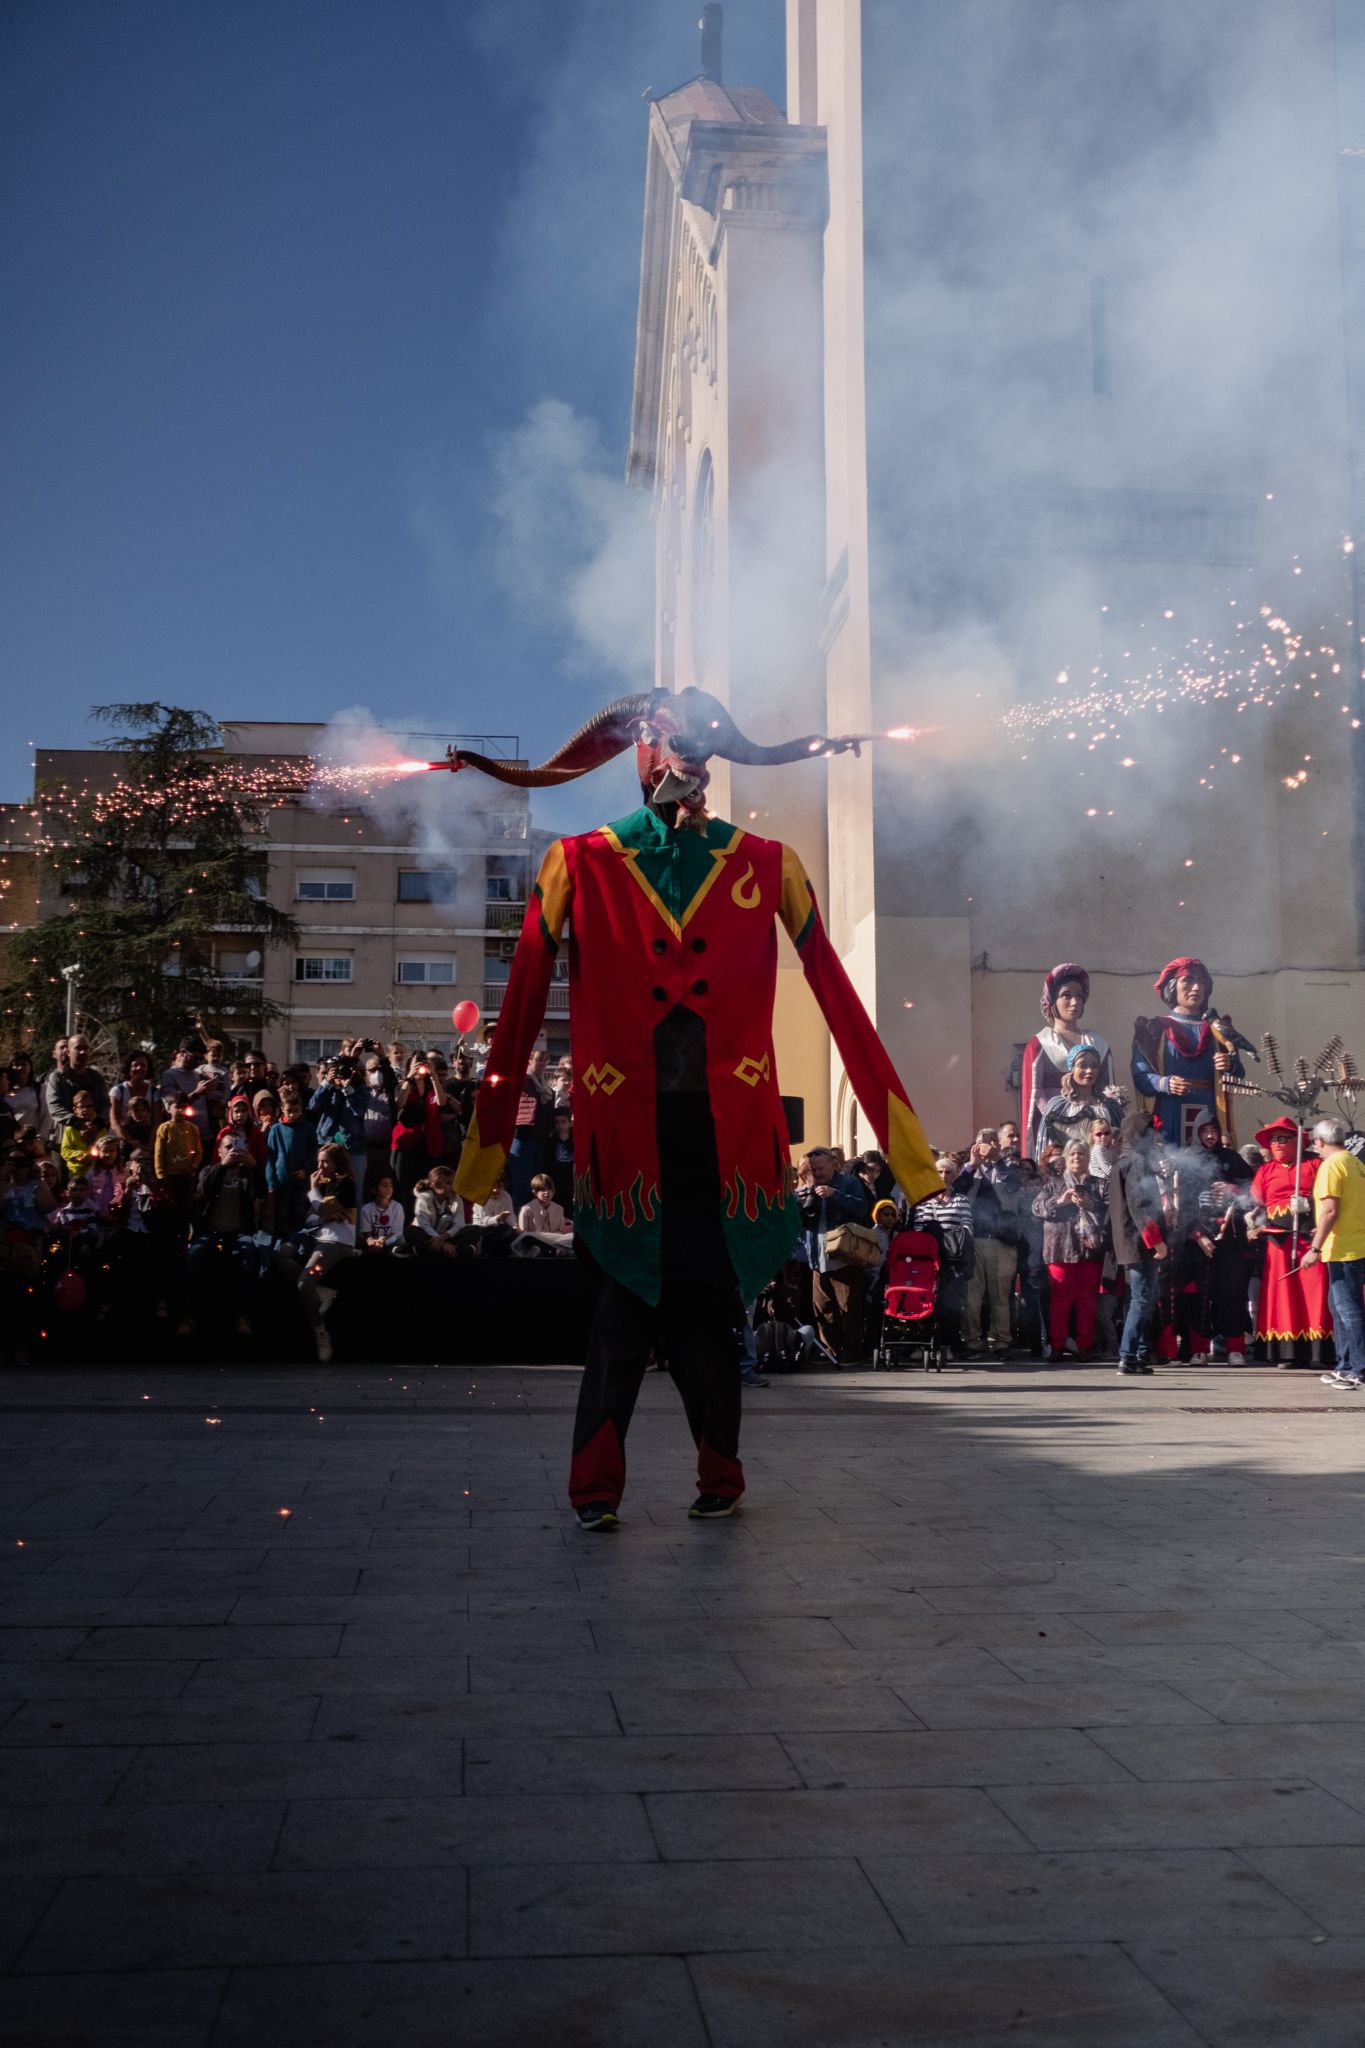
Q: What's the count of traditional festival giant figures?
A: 4